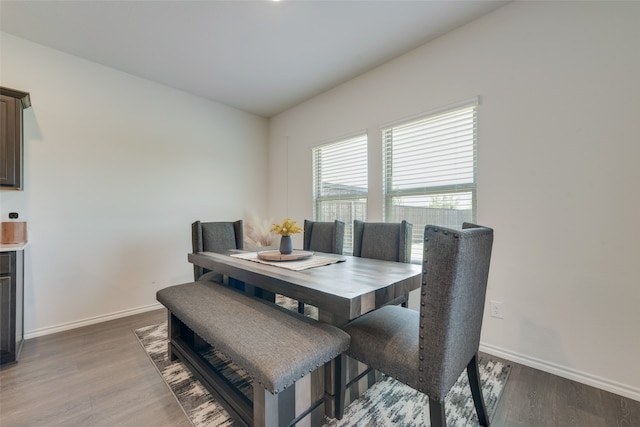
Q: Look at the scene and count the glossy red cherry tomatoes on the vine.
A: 0